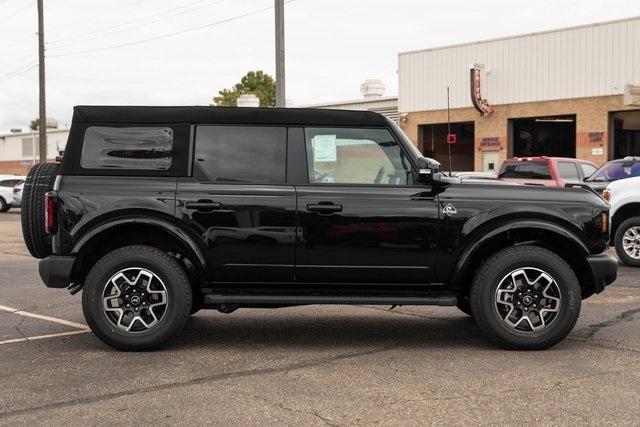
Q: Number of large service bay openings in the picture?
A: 3